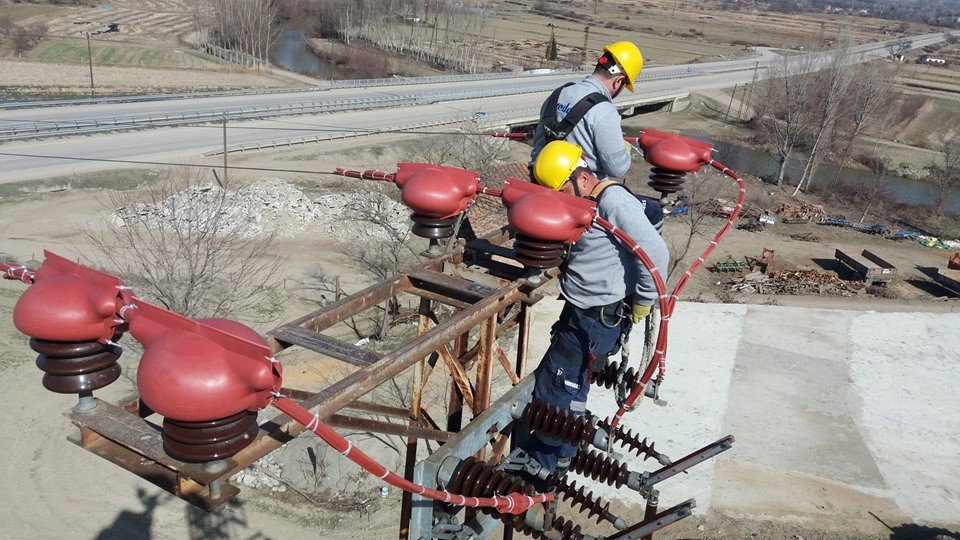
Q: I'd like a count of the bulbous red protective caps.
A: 5